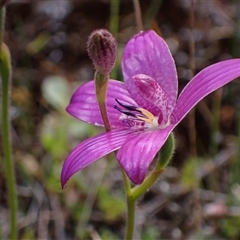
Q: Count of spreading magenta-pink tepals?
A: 5